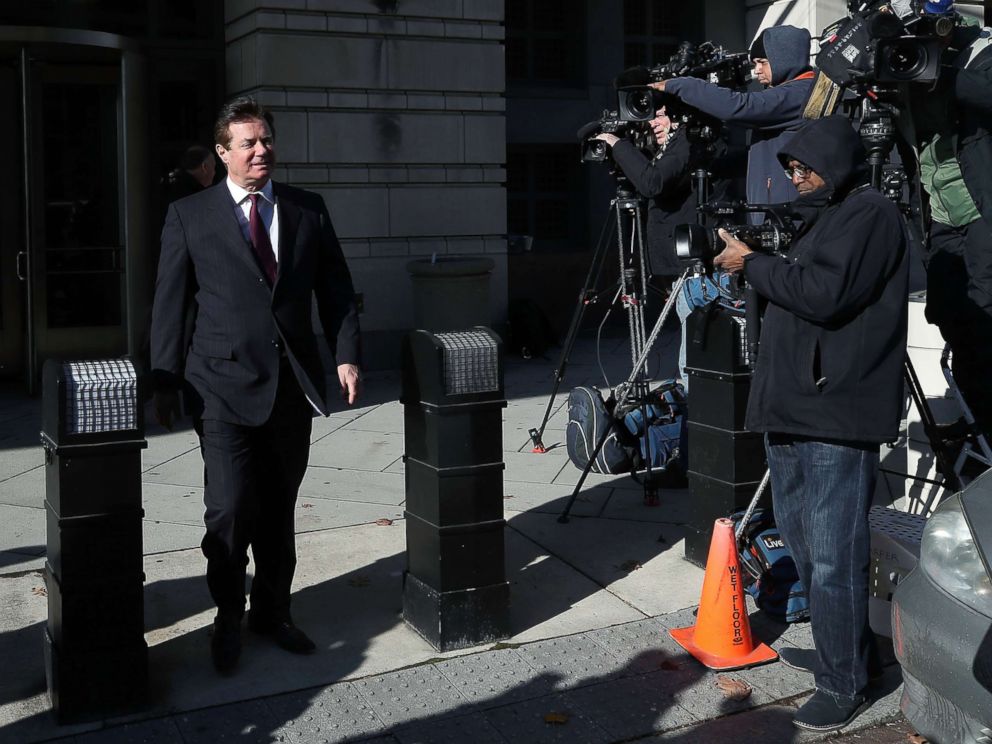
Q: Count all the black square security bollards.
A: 3